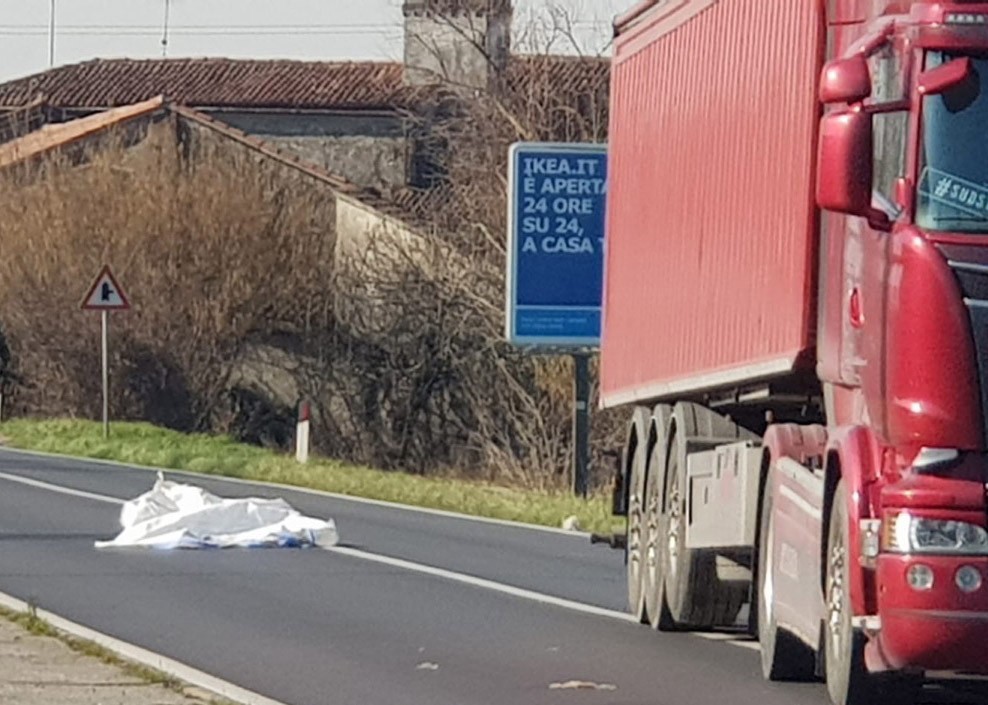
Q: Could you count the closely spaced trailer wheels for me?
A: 3